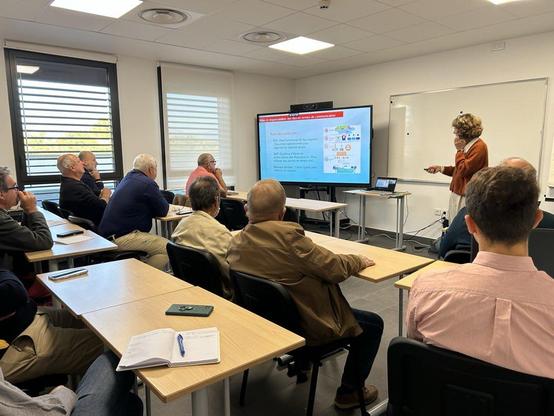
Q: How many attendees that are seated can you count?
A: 11